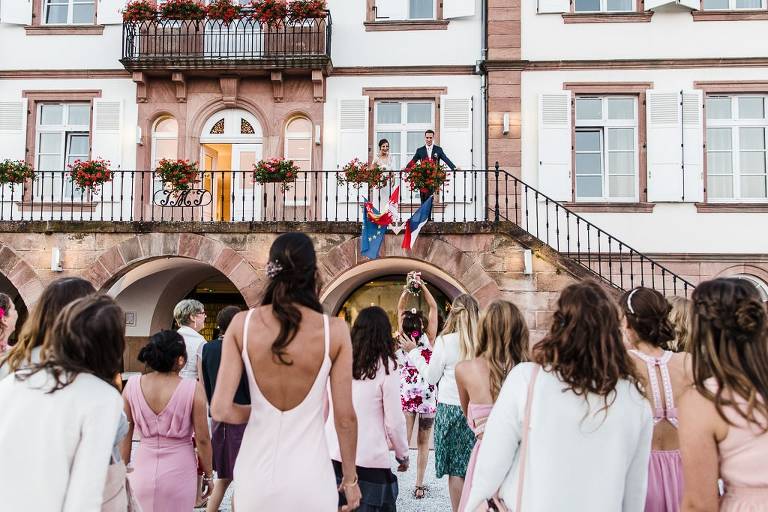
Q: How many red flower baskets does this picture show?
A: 11